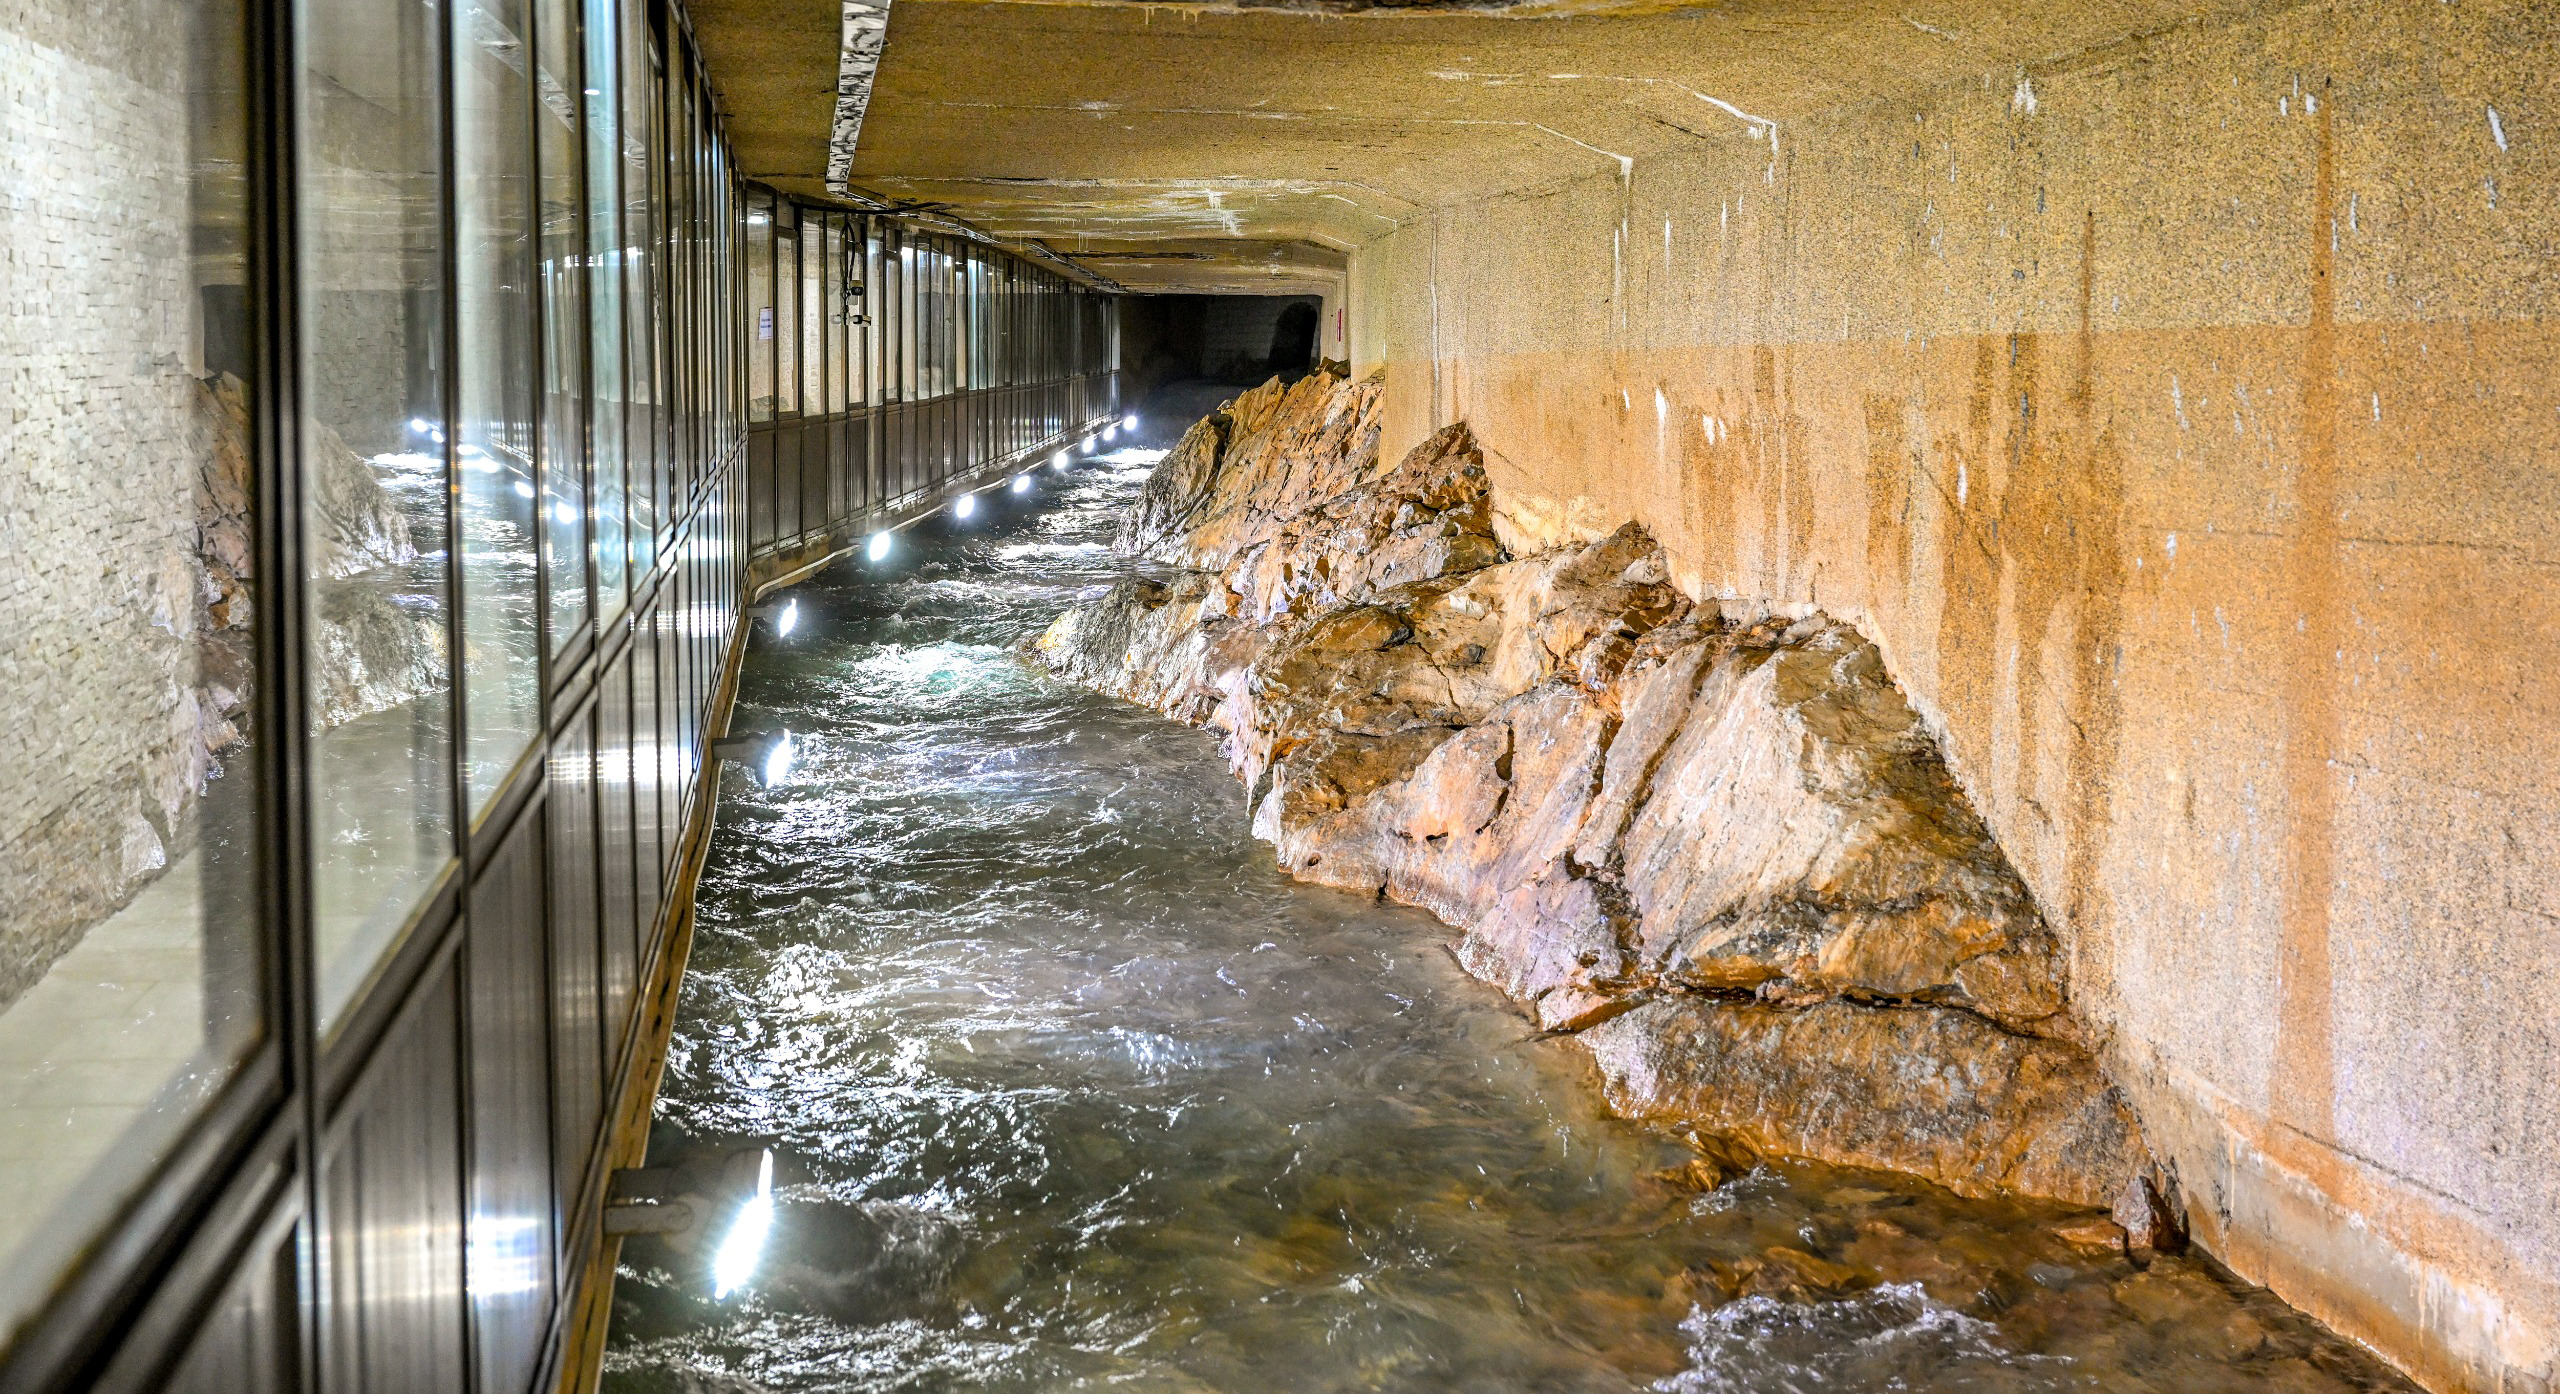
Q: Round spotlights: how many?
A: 10